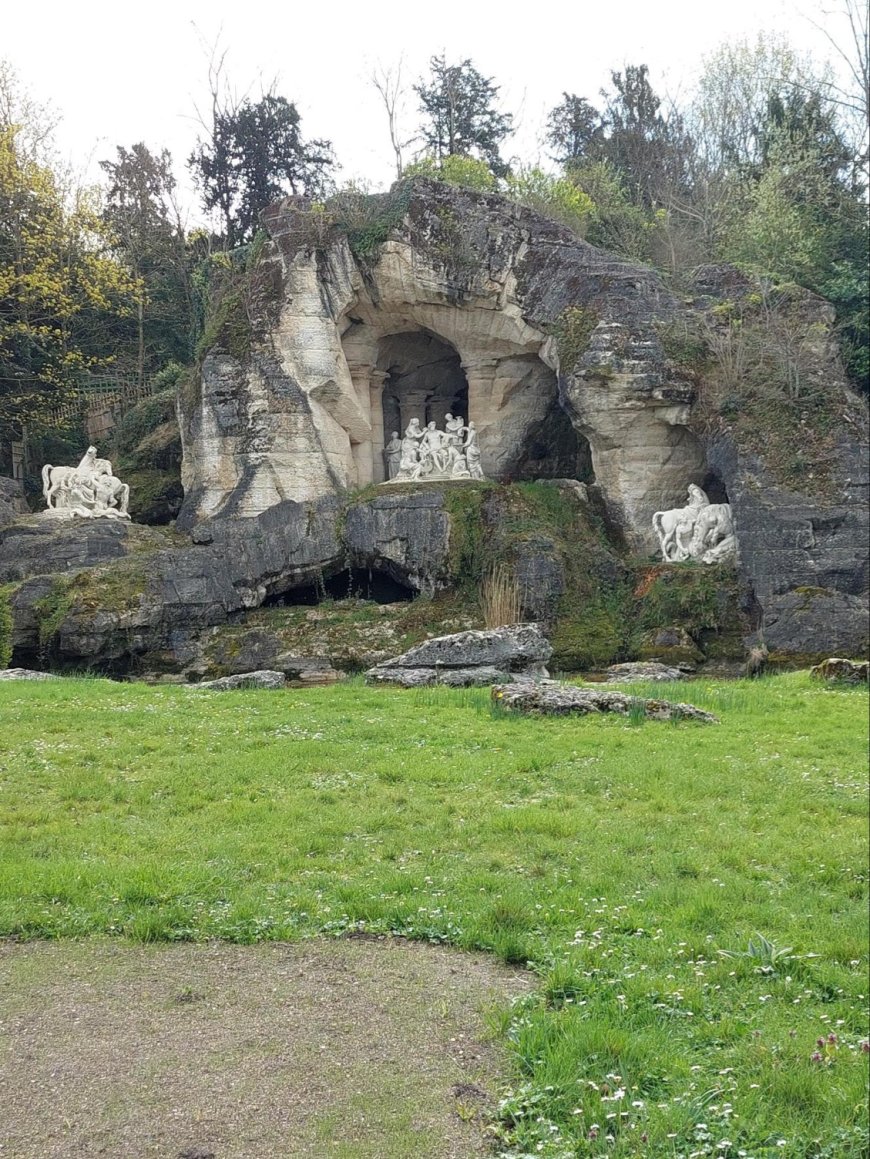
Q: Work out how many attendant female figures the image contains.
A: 6